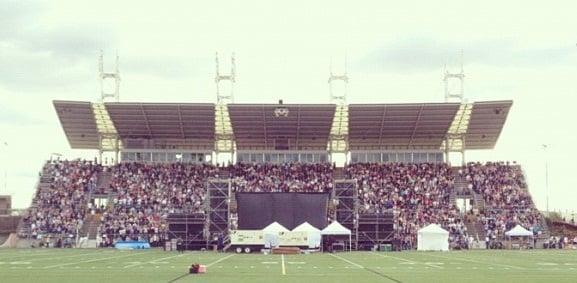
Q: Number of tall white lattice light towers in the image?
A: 4